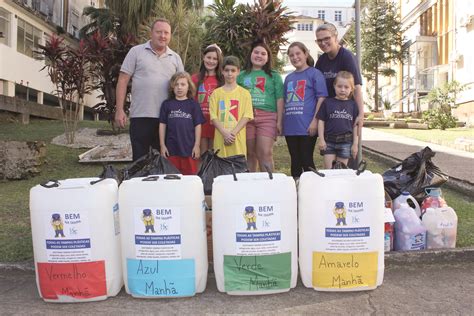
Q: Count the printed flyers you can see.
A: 4